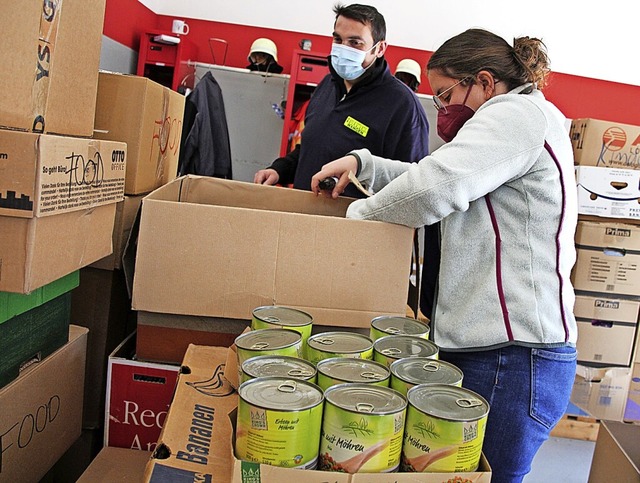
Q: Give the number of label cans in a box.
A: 11